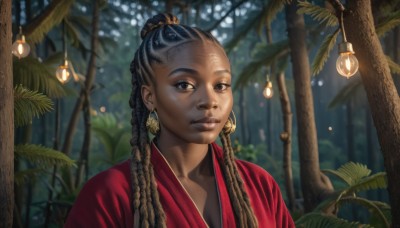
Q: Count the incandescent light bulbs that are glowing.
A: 4